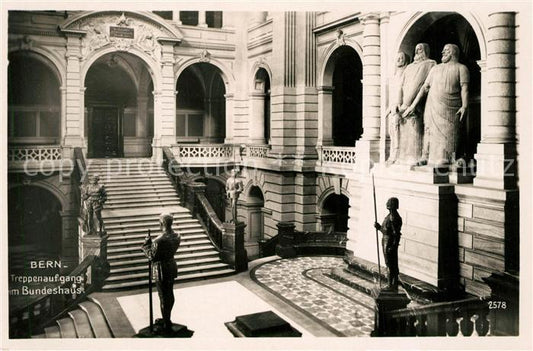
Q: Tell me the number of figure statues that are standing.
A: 7